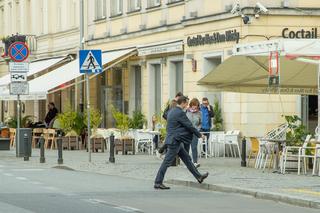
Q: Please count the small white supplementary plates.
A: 3